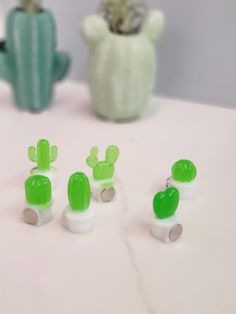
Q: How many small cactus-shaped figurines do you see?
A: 6